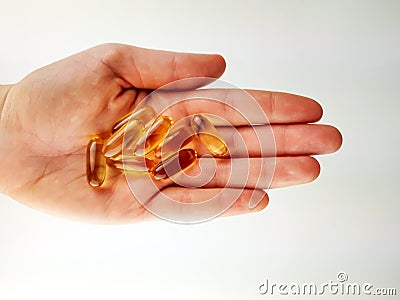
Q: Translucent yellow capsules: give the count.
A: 8